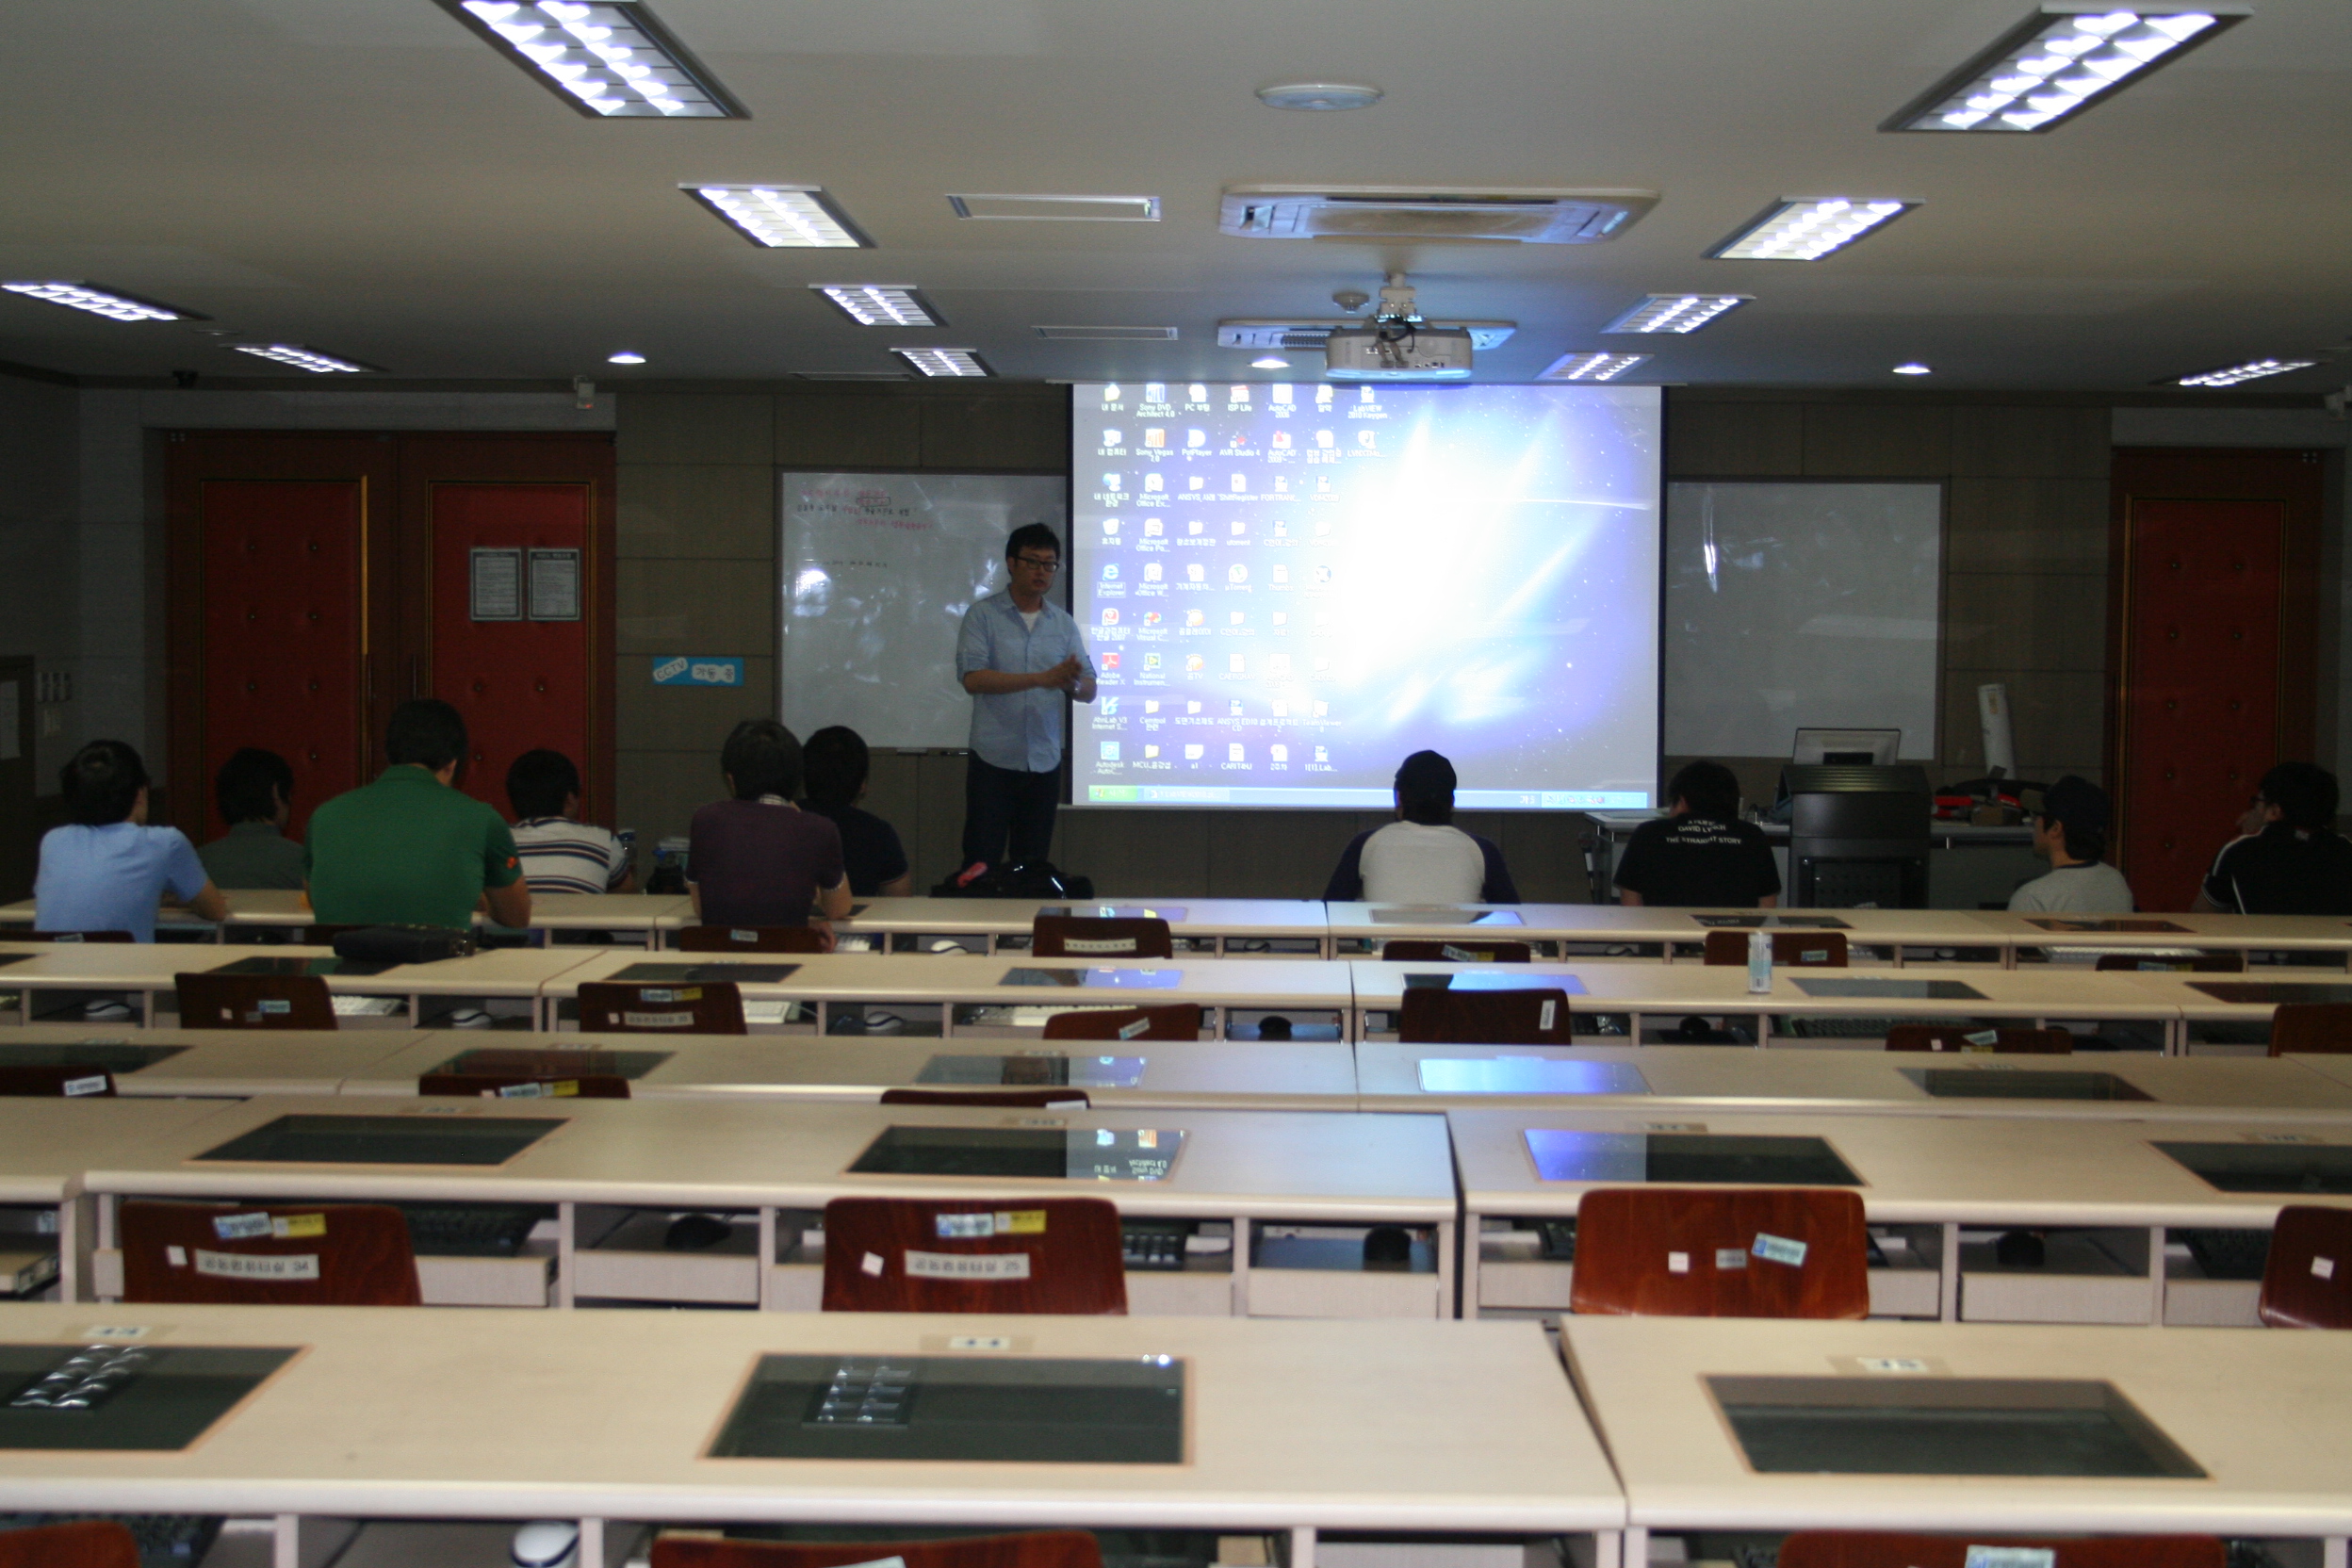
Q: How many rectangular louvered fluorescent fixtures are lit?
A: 11